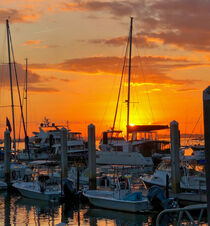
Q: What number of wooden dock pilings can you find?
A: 5